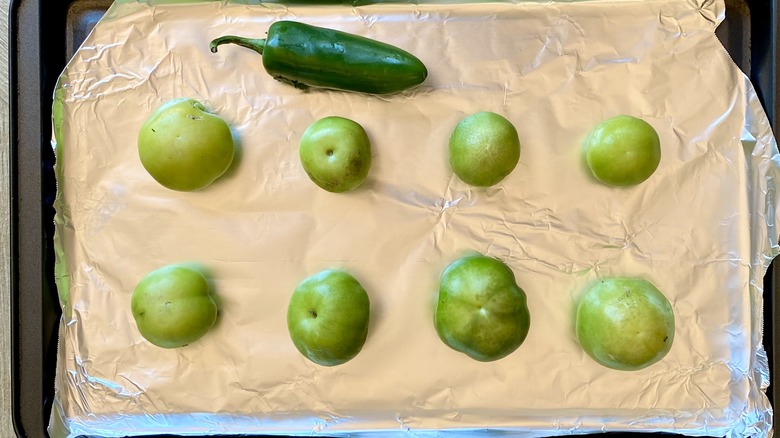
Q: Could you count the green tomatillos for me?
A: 8